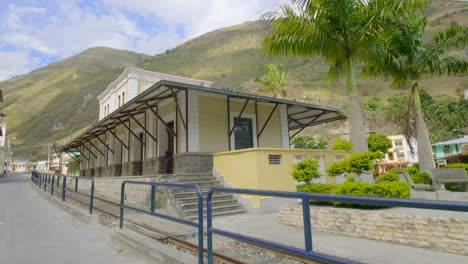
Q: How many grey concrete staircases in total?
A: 1